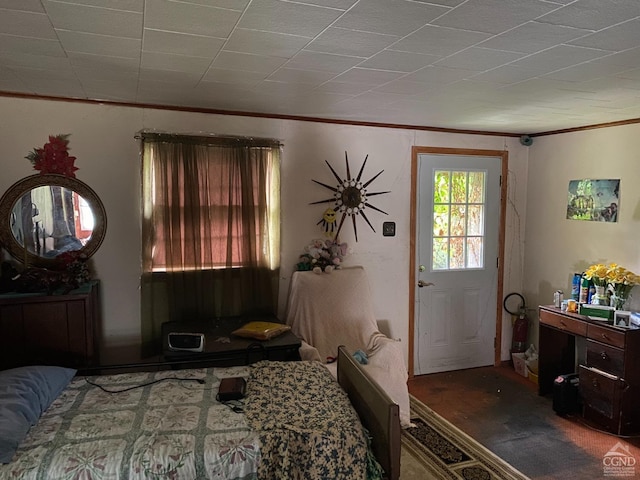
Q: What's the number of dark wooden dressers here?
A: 2